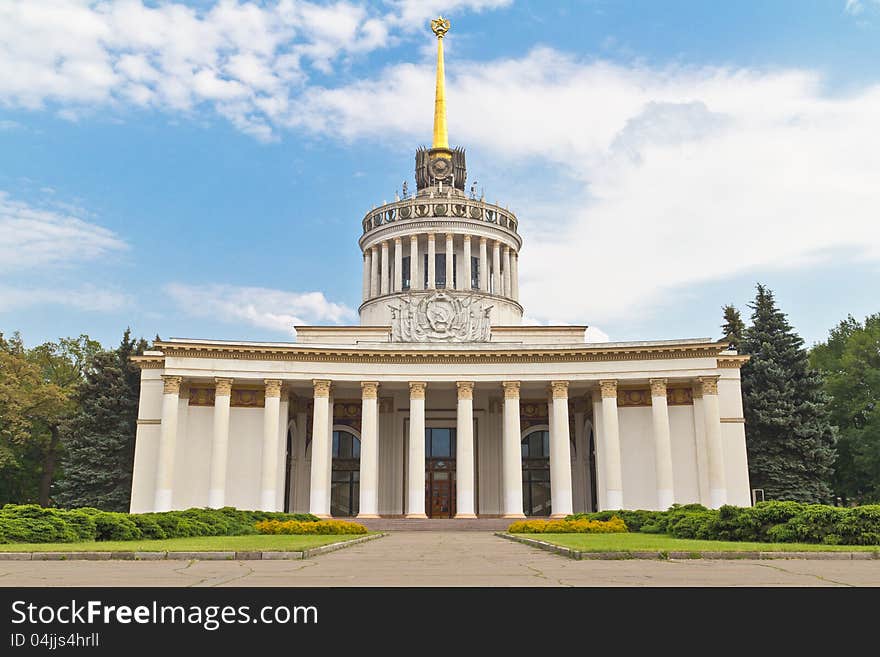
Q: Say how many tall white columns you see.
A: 12